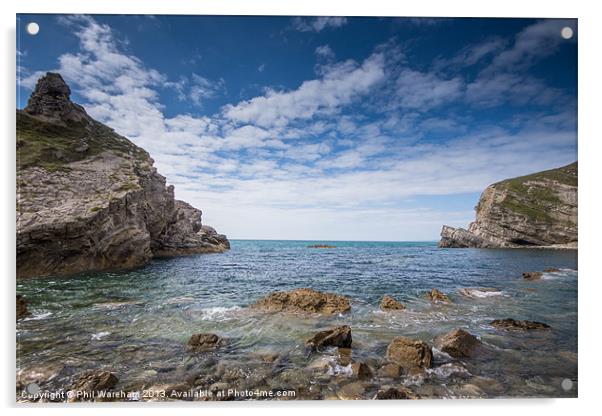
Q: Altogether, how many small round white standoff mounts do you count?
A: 4